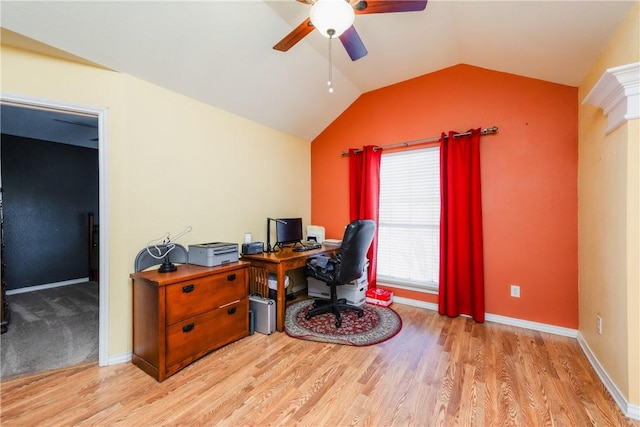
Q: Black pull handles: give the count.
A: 4